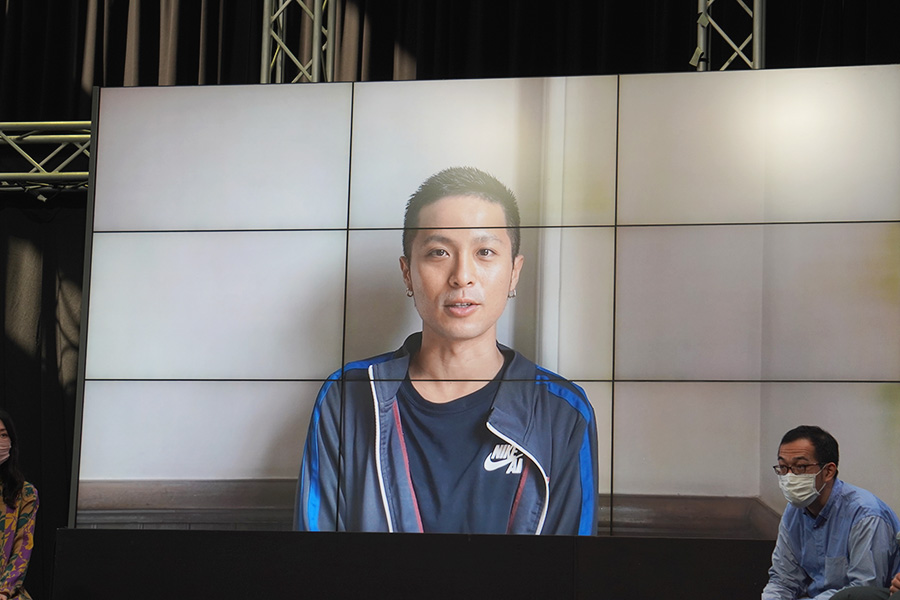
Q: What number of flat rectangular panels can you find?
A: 9